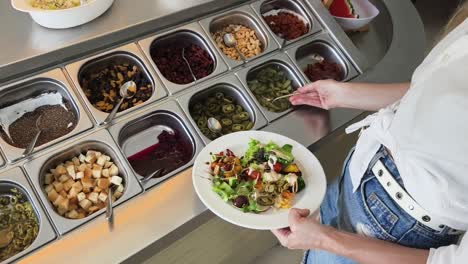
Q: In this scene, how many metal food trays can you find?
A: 11